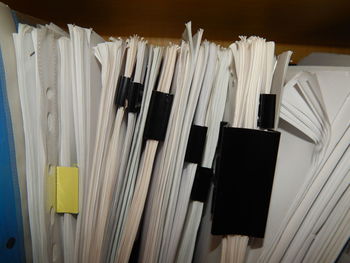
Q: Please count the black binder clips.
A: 7